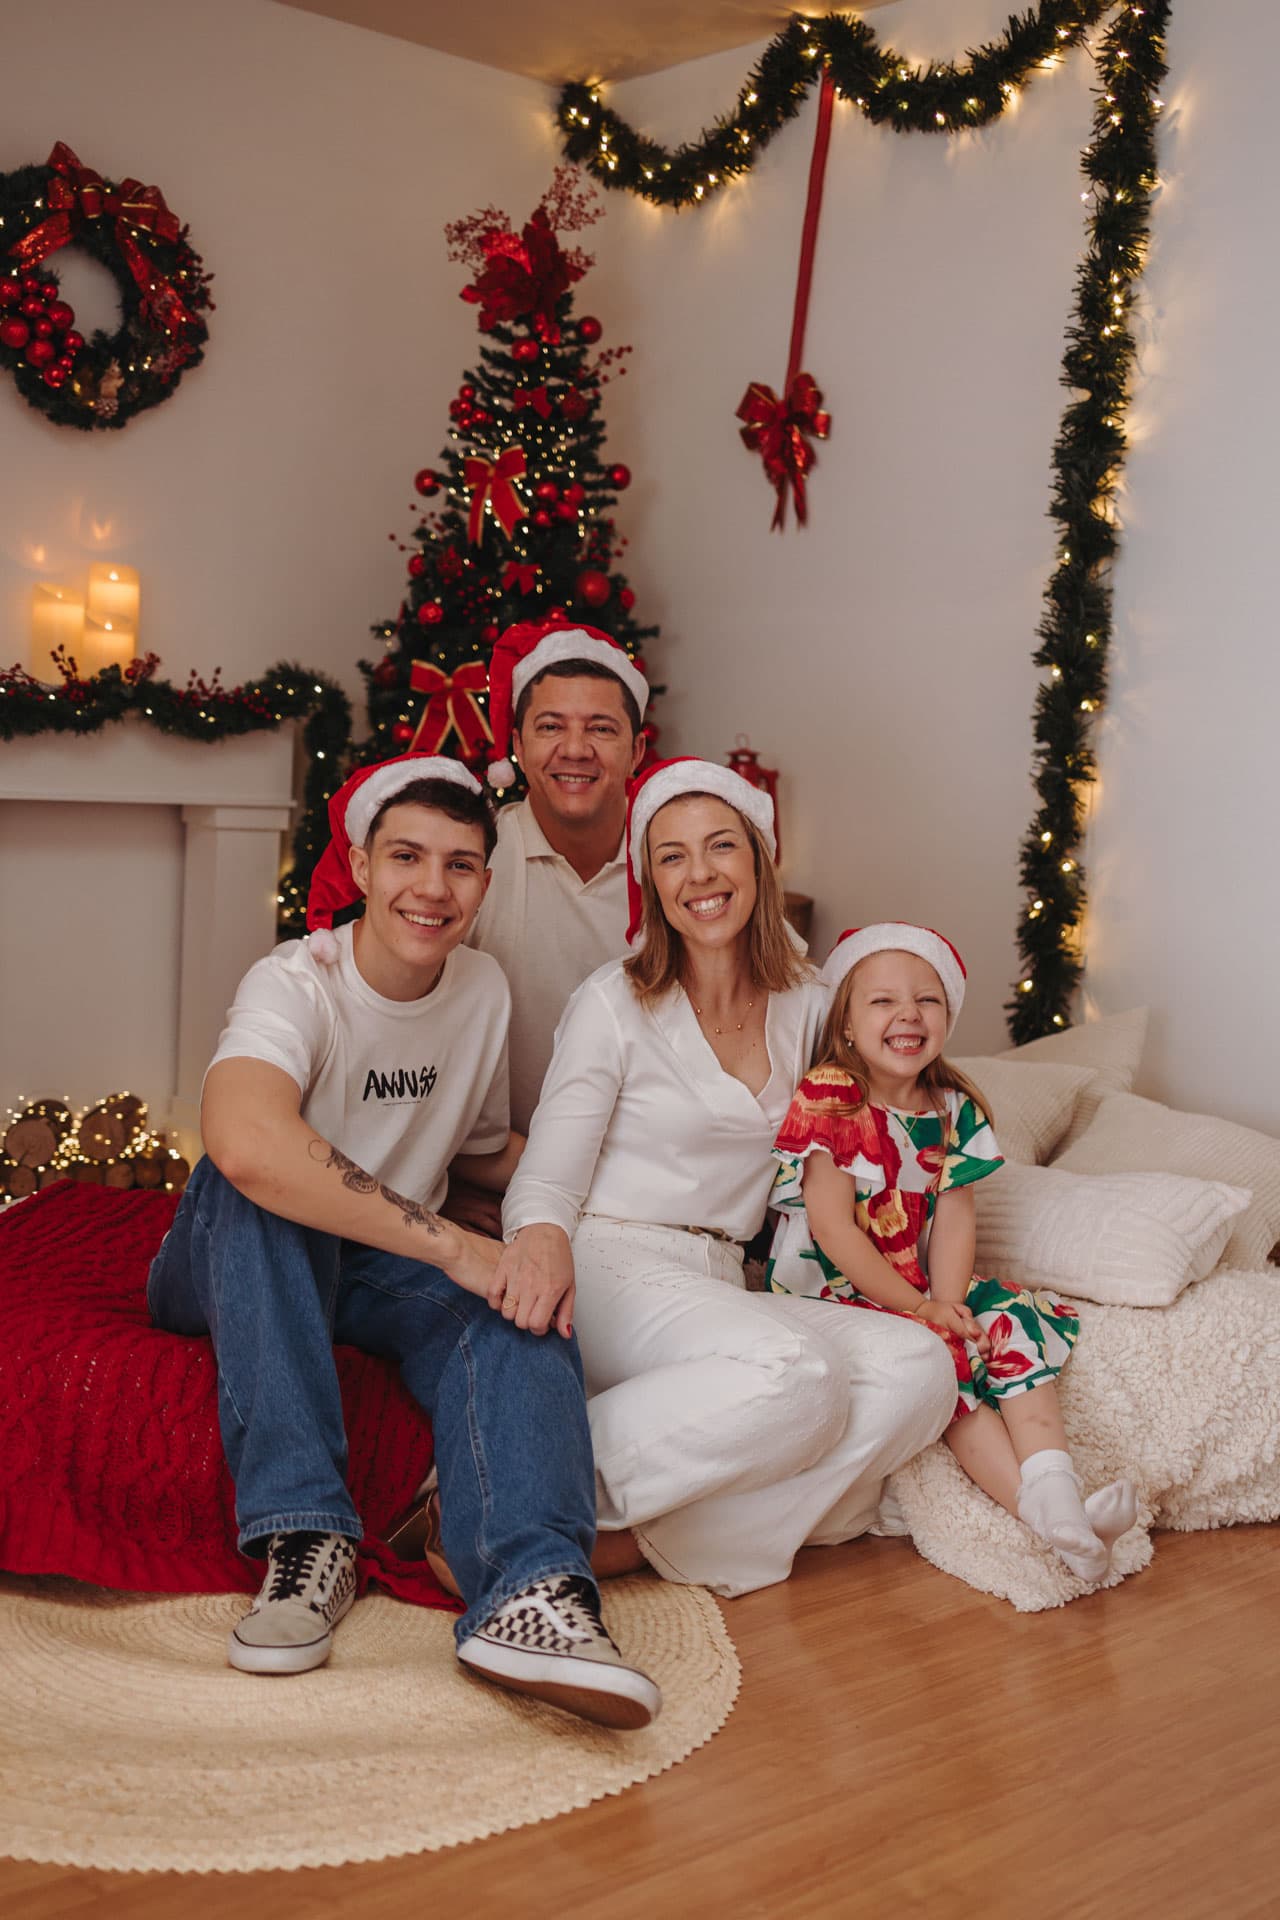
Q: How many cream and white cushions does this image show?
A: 4